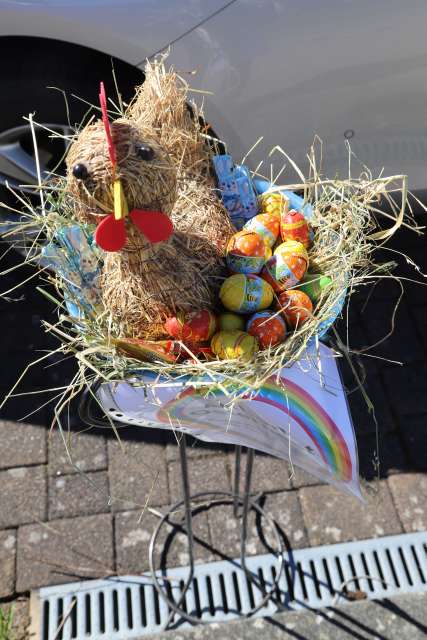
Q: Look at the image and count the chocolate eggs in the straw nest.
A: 12